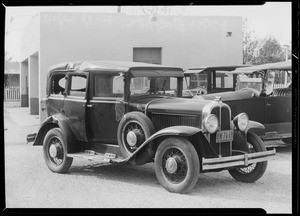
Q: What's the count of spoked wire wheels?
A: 4